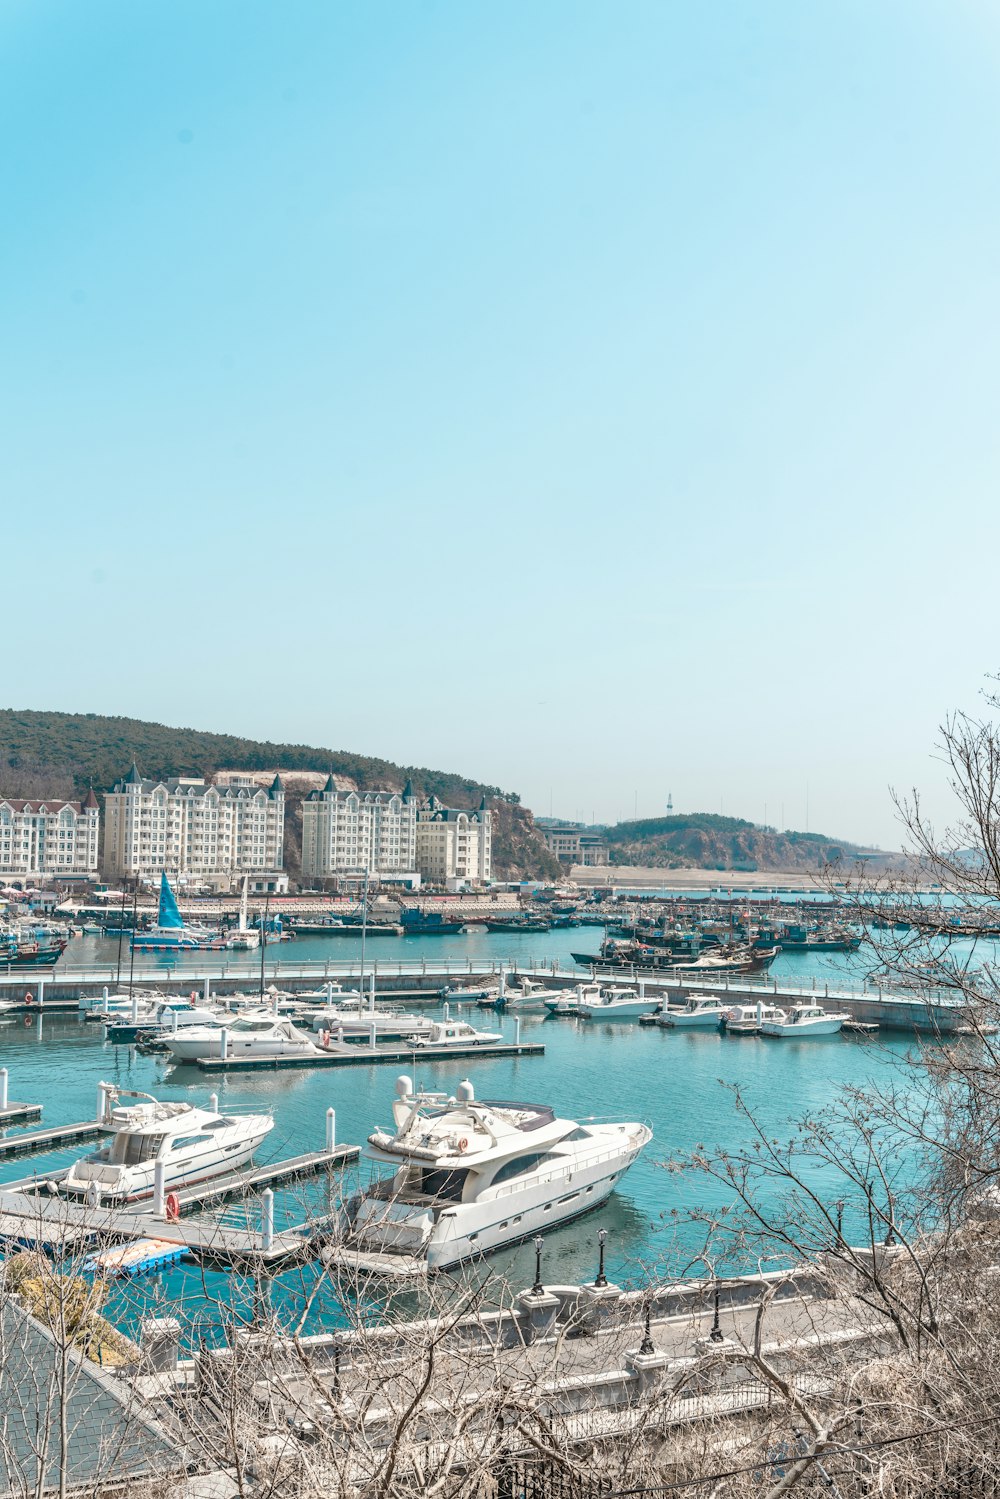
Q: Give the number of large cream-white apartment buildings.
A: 4